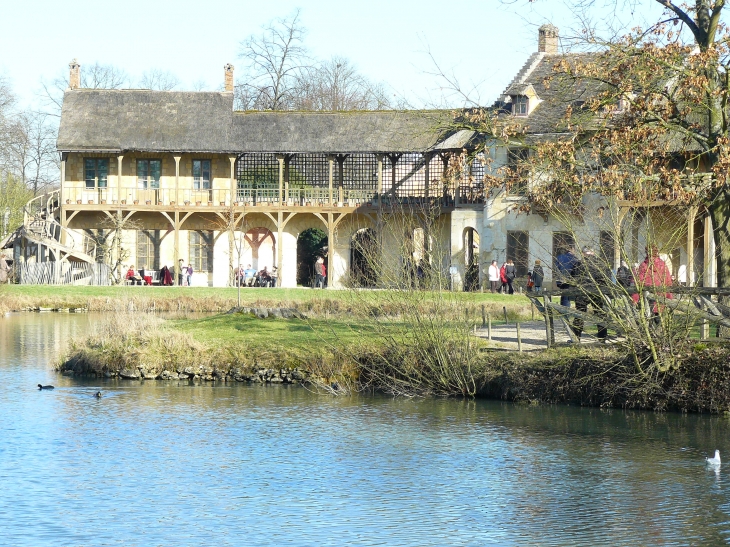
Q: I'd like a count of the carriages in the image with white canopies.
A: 0